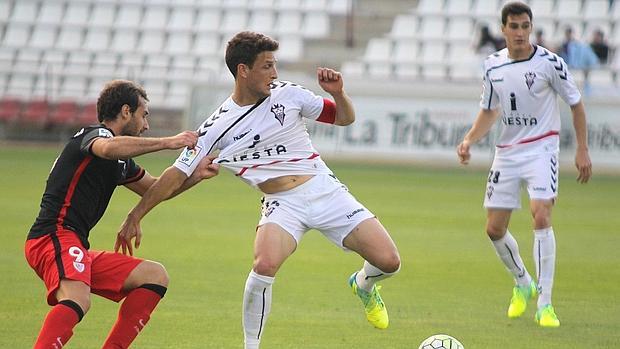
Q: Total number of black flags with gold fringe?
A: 0